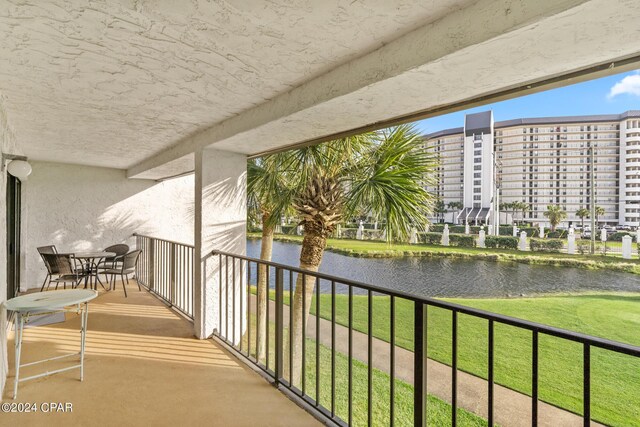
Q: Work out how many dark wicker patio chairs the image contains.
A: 4